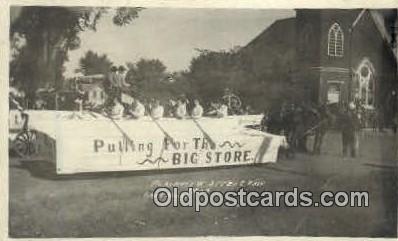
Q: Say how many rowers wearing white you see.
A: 6